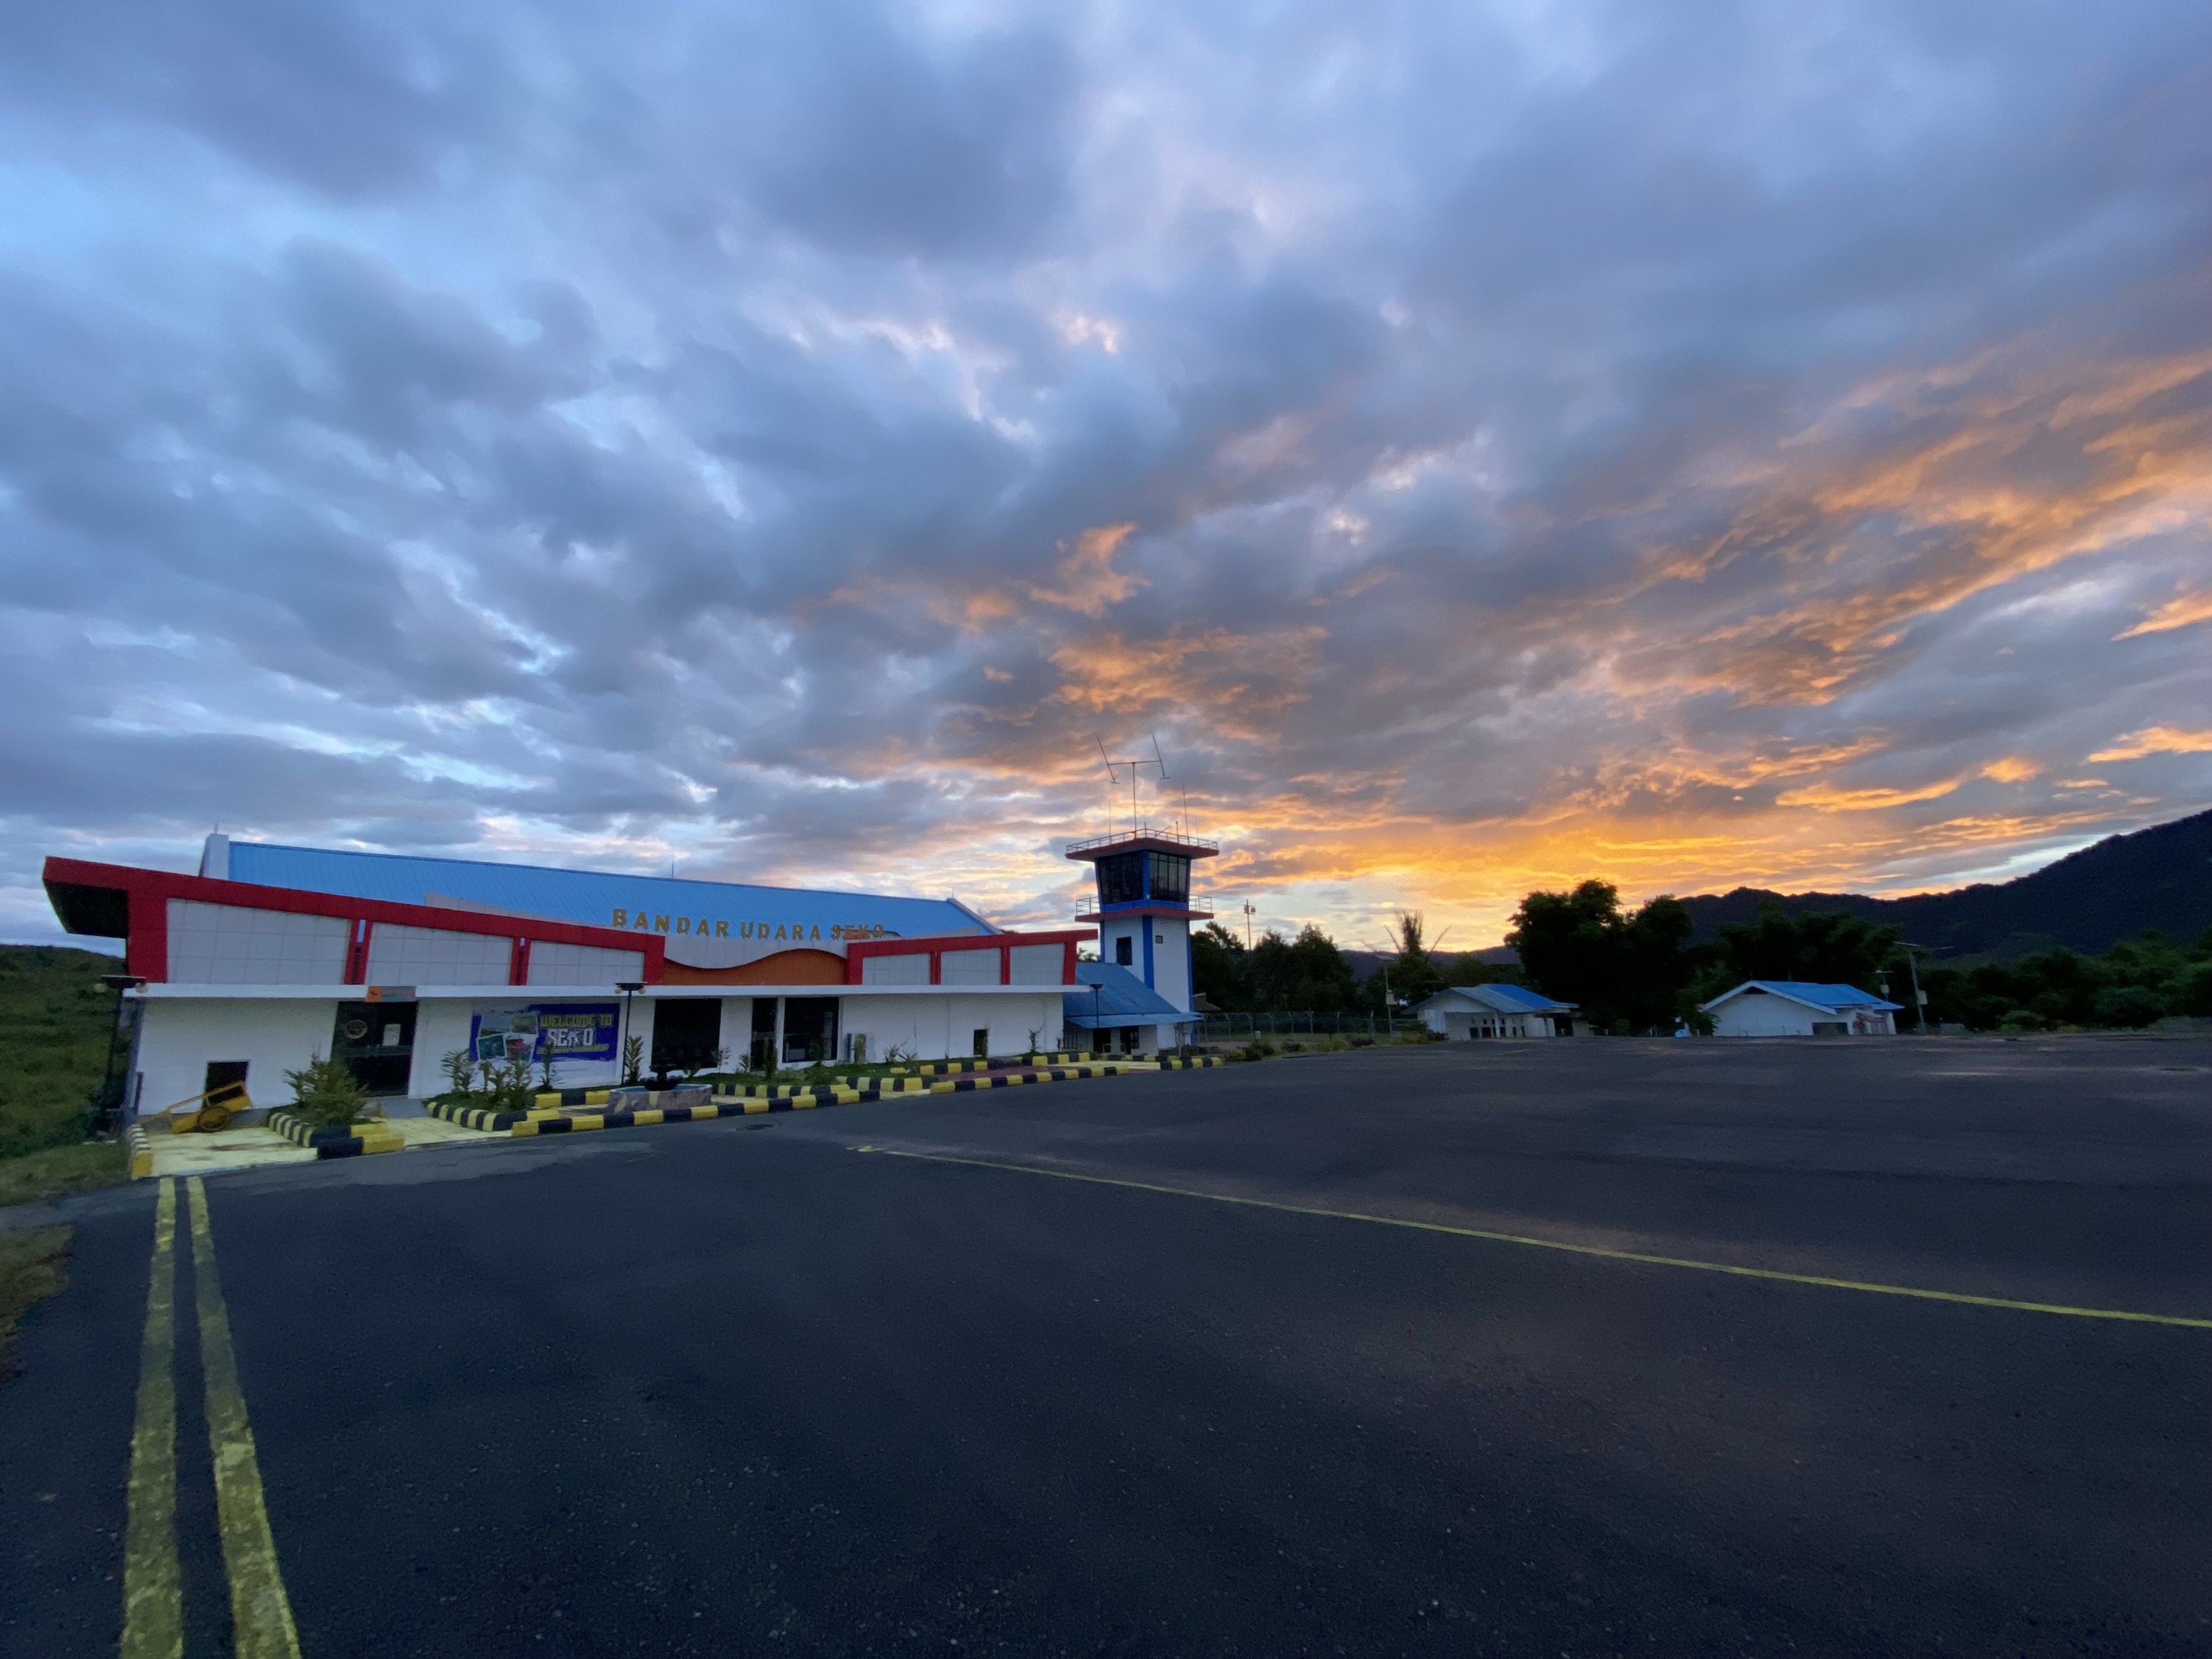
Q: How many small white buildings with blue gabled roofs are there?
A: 2